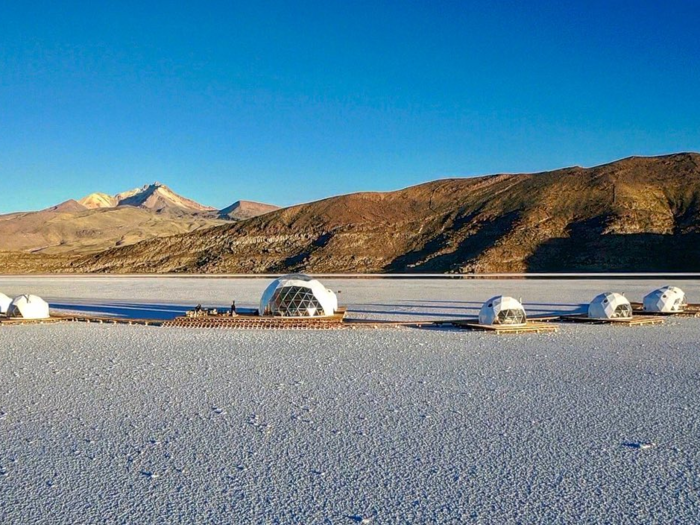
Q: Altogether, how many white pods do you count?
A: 6